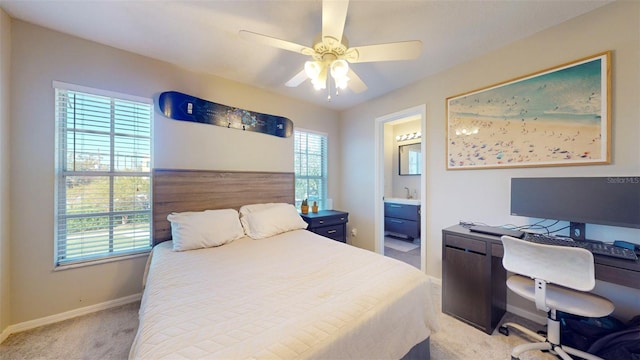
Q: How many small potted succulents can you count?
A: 2